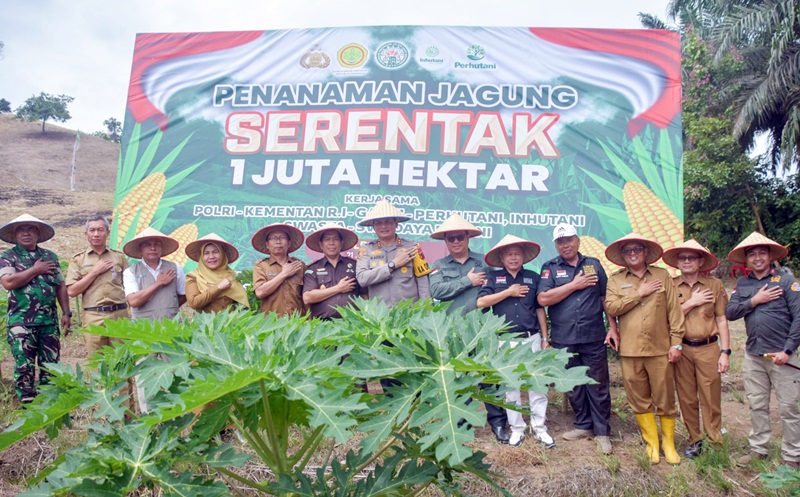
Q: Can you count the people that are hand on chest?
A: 13